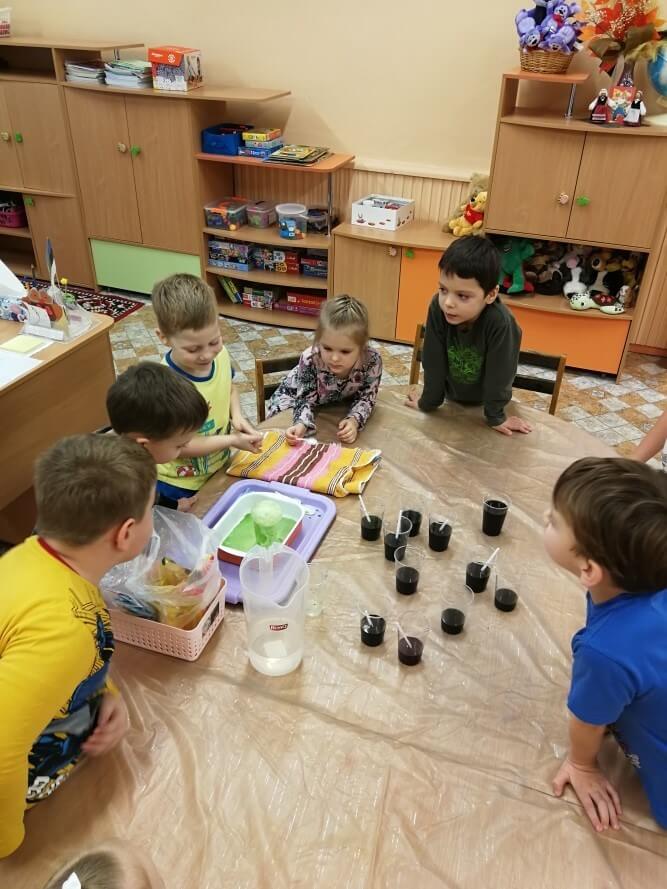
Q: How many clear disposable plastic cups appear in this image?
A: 12